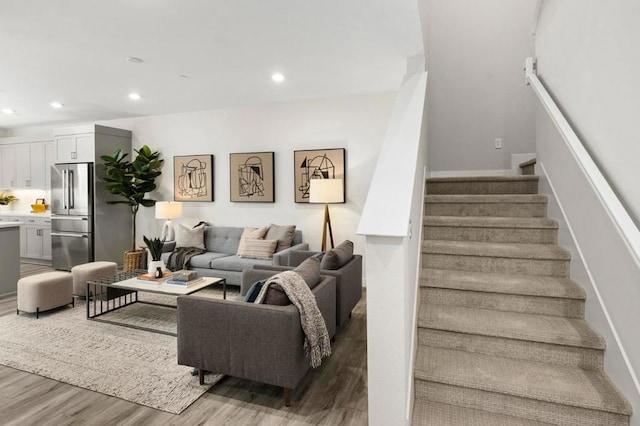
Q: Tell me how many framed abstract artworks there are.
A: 3